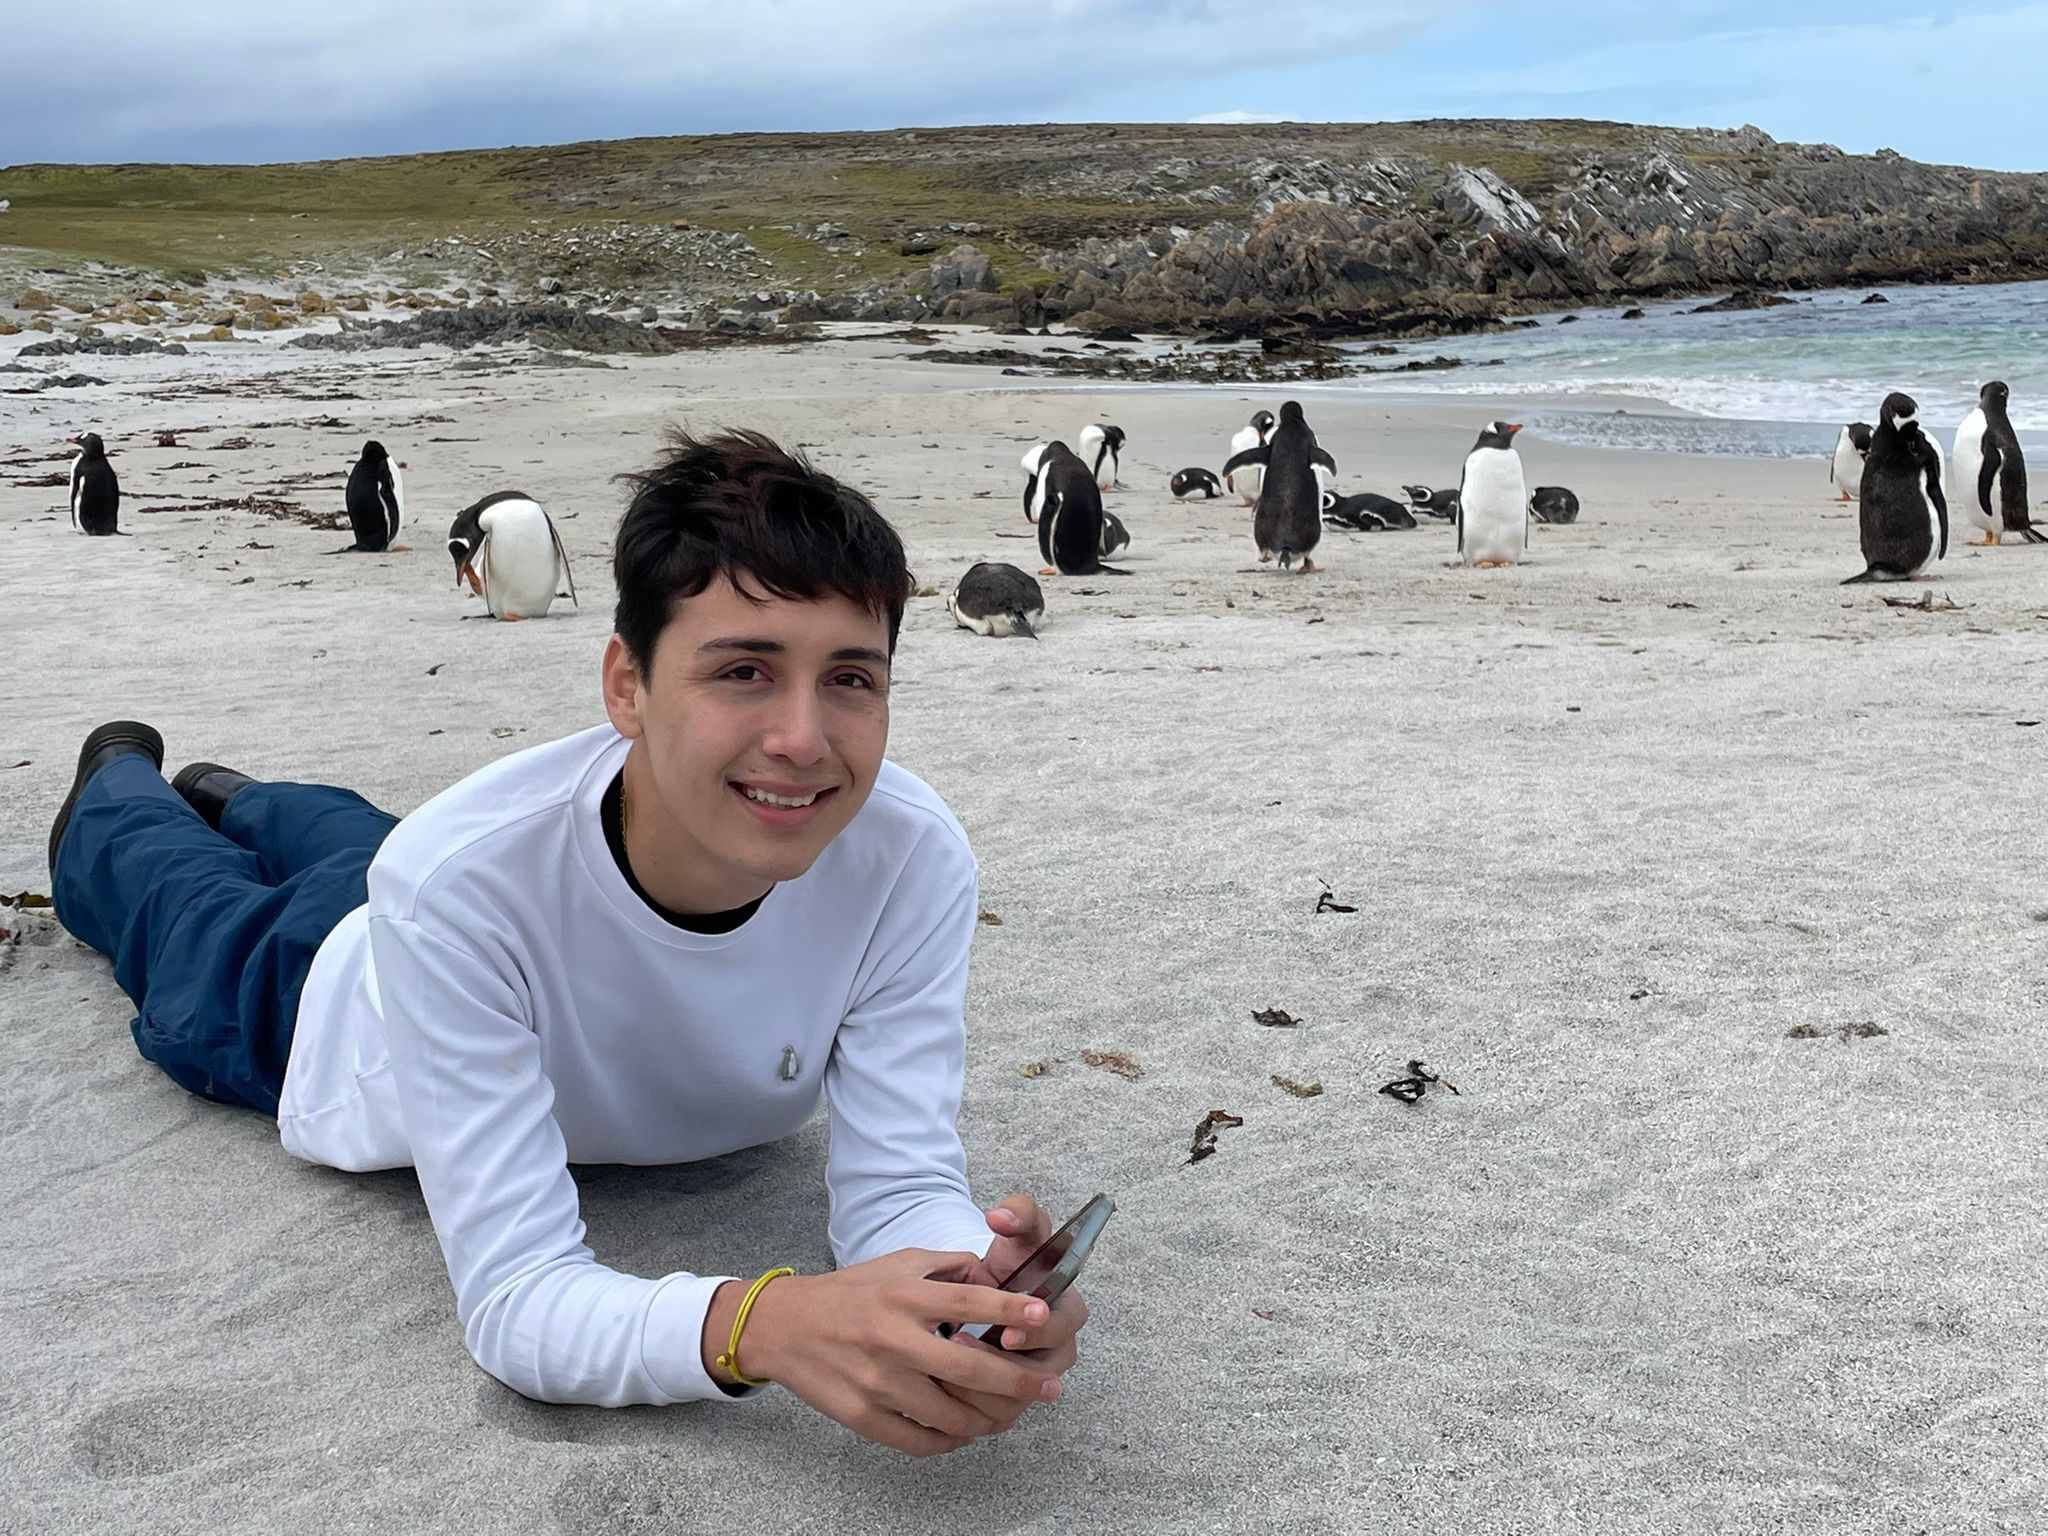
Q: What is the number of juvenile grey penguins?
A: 0